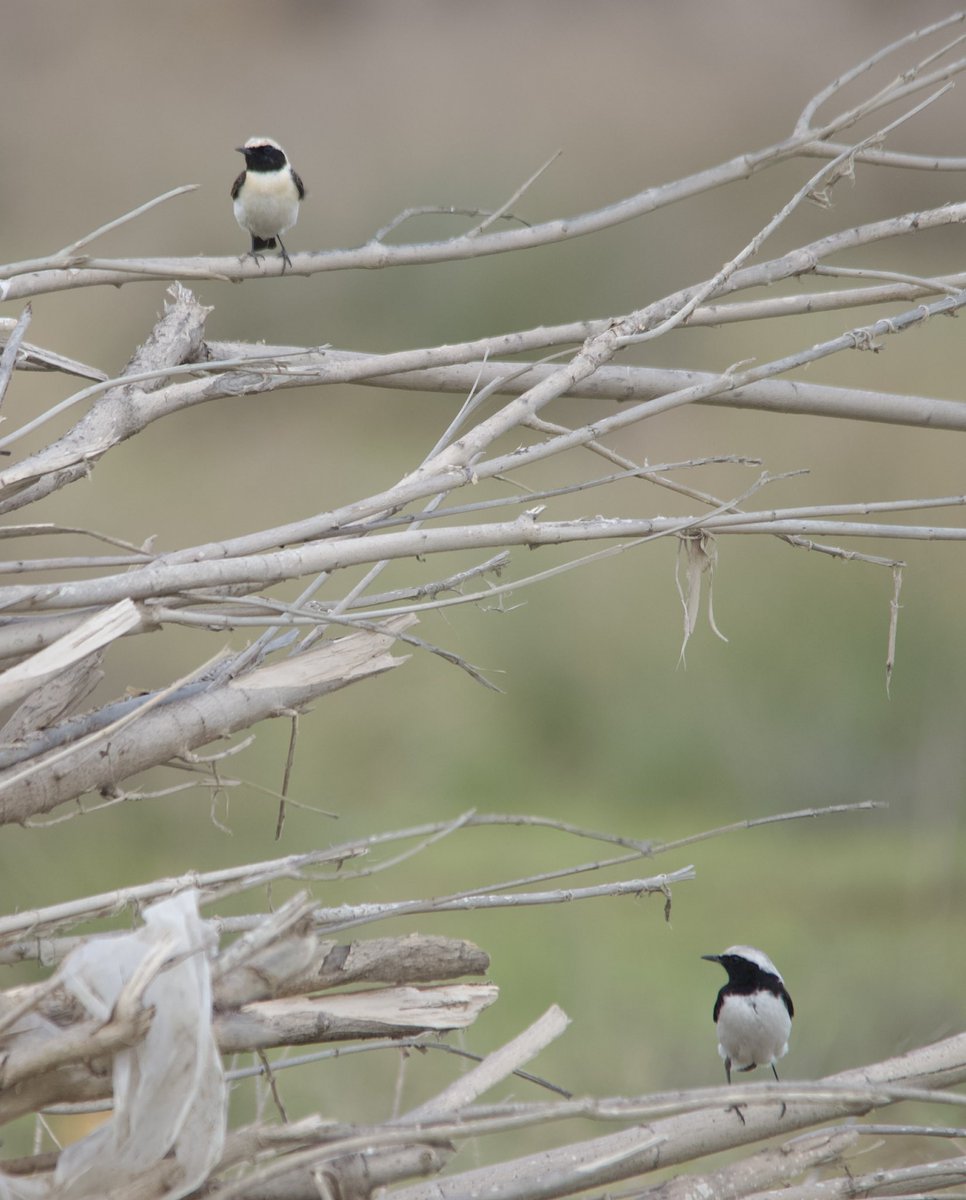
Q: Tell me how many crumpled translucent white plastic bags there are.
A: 1